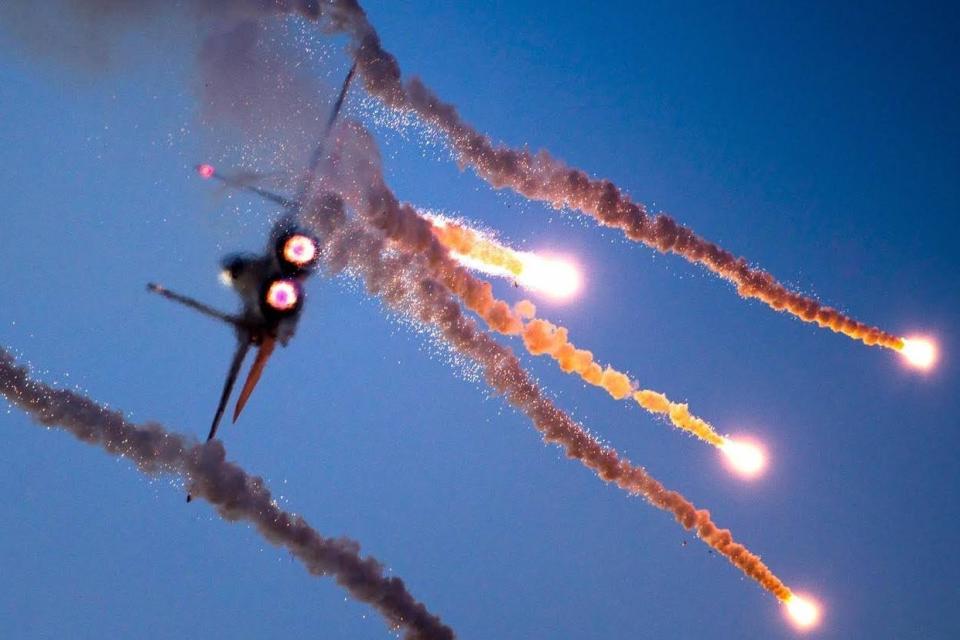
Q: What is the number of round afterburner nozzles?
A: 2